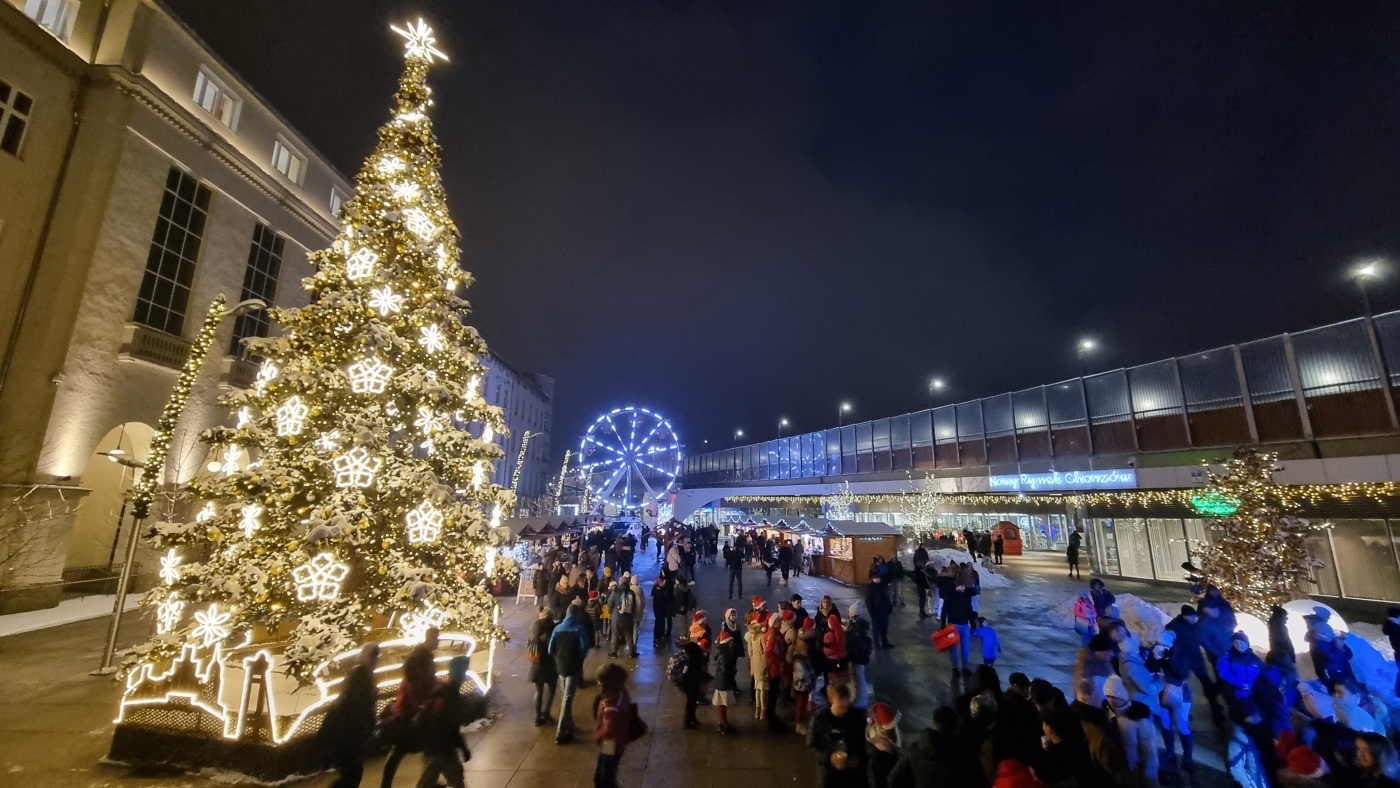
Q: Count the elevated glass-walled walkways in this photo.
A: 1